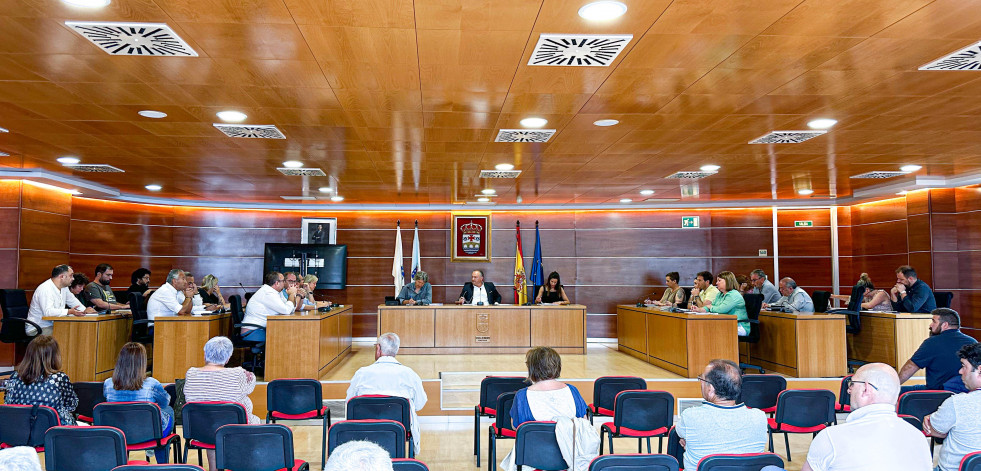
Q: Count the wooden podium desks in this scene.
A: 7